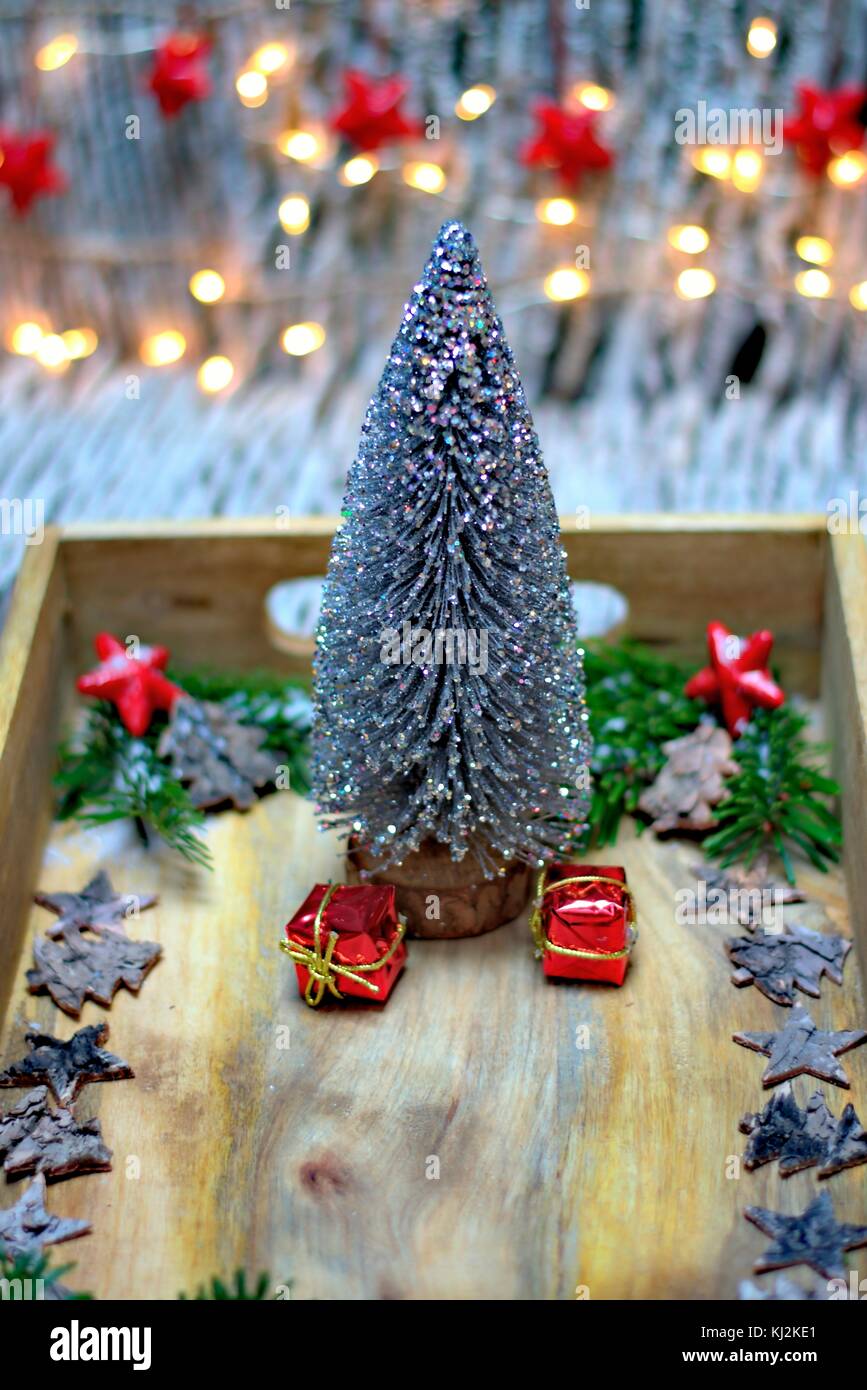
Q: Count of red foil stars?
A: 7